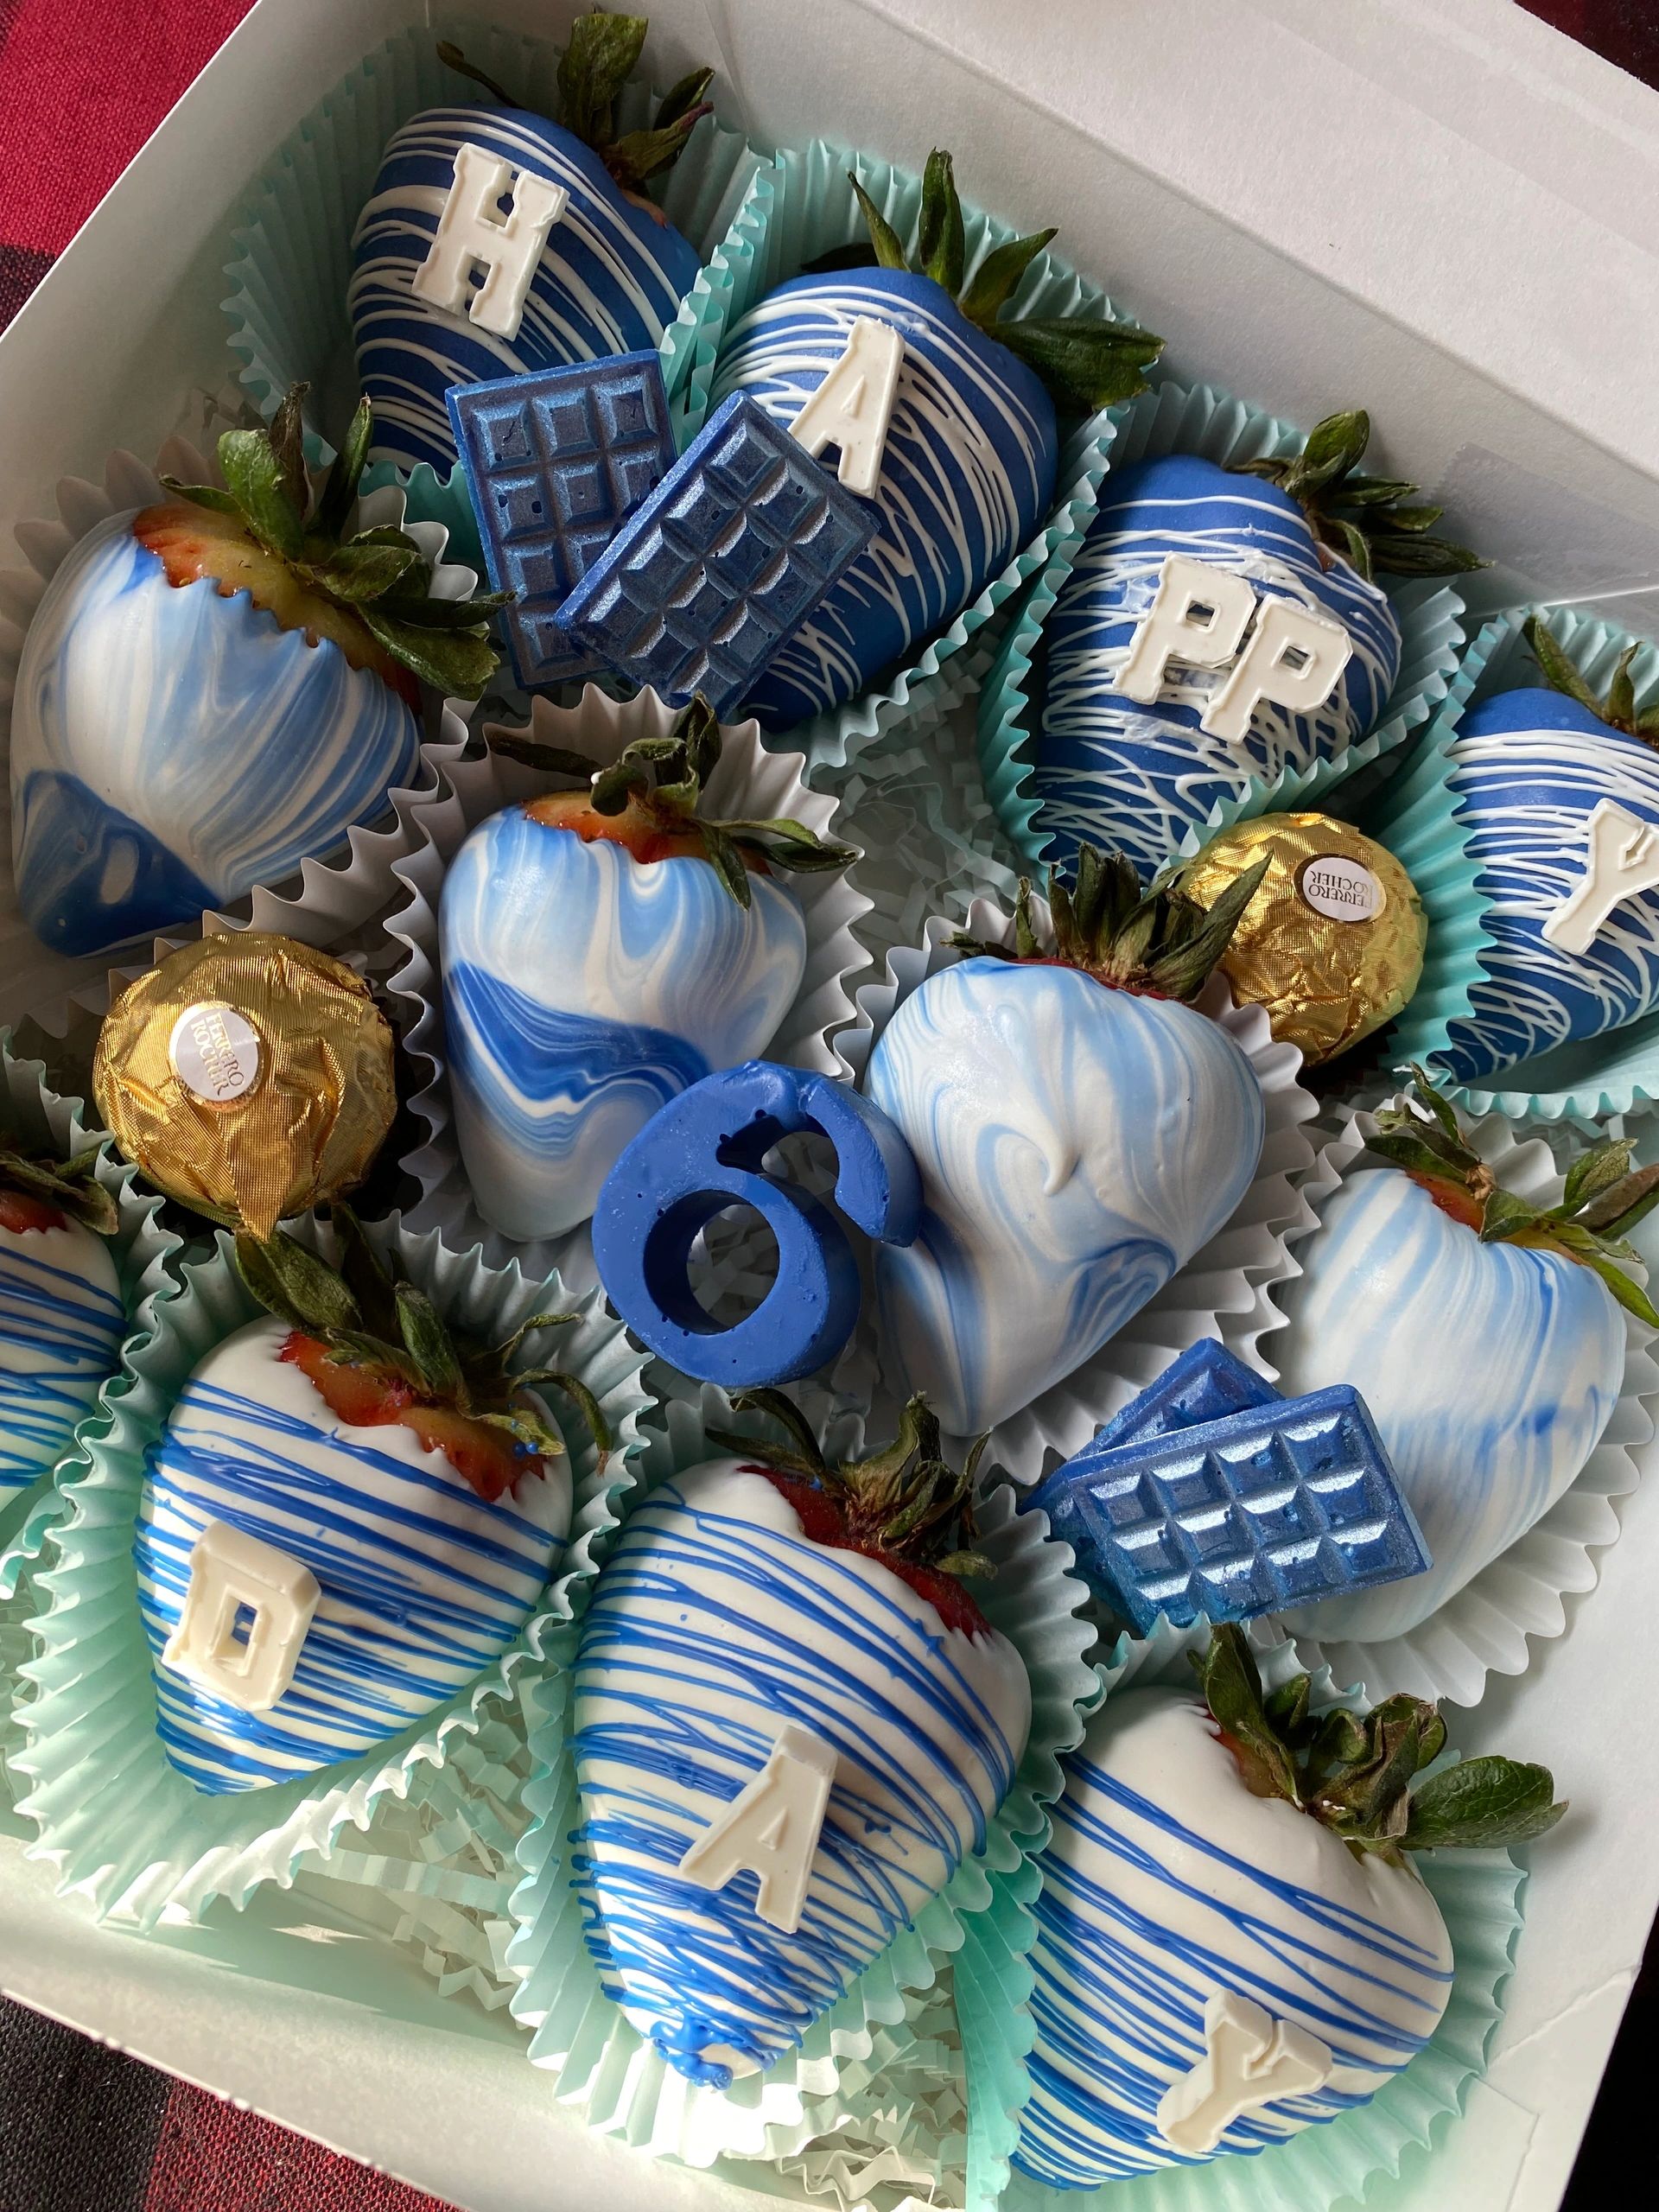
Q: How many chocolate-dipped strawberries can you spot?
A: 12